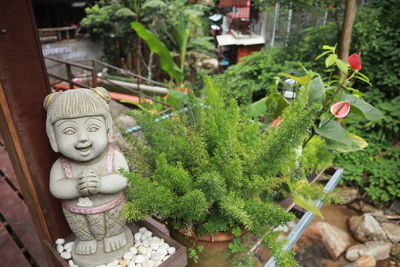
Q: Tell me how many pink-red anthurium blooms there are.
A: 2